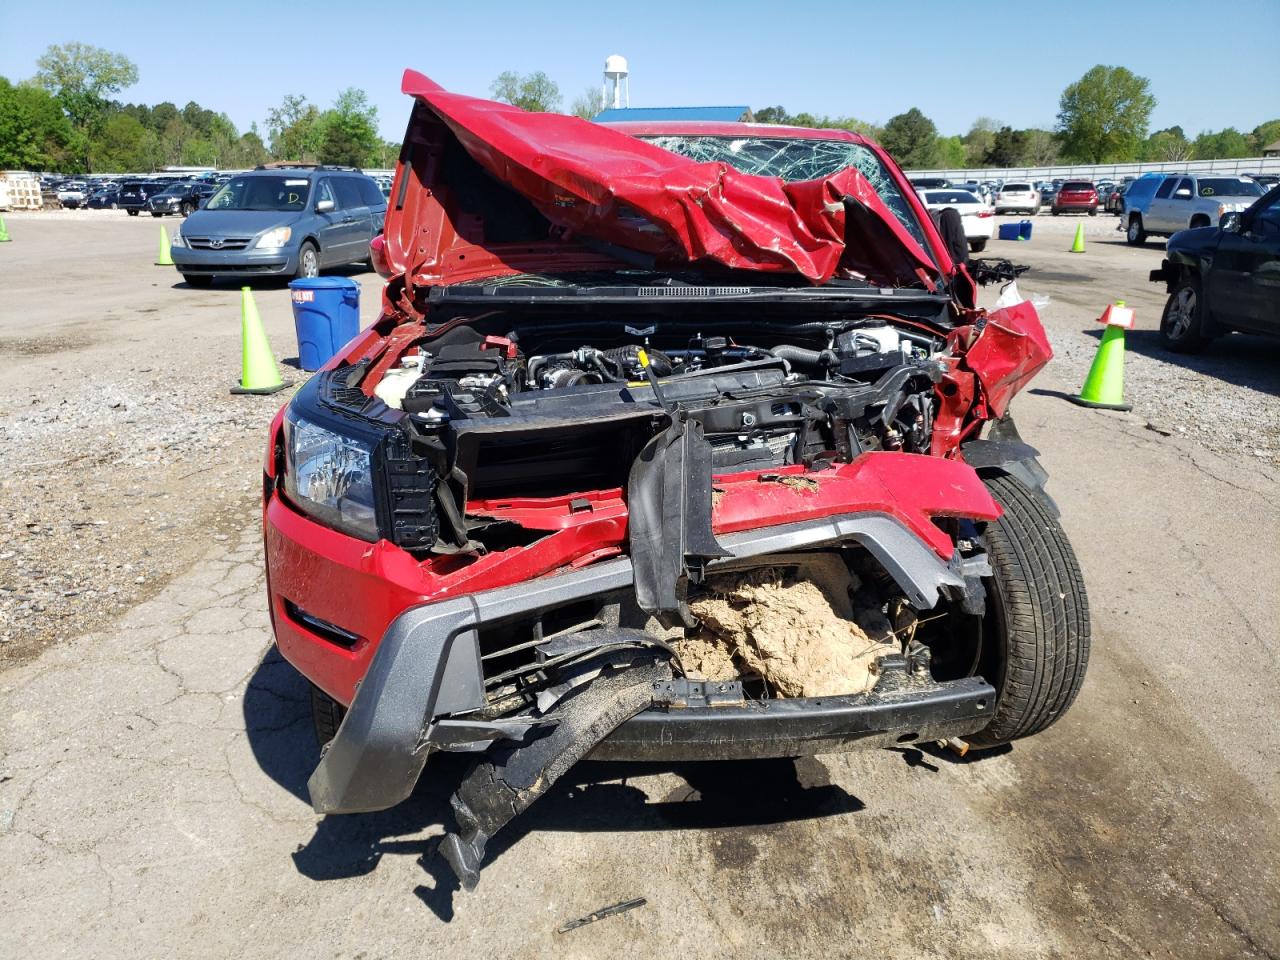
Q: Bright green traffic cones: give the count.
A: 5